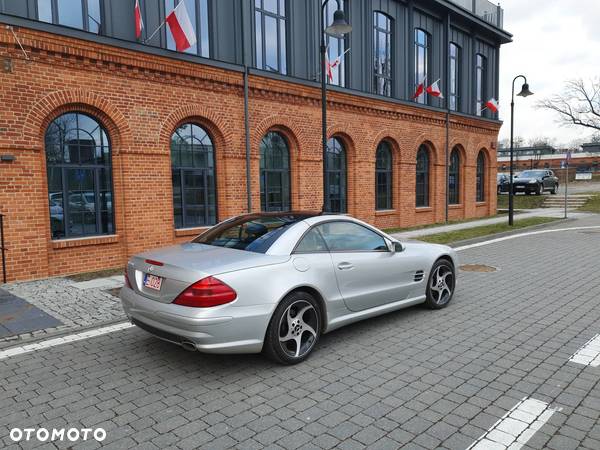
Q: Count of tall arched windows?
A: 8